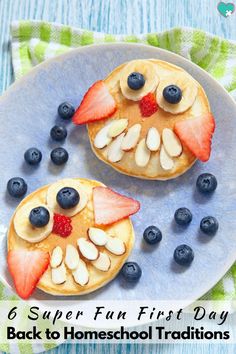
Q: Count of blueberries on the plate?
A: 15